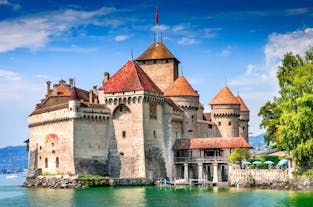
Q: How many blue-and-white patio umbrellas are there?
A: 4